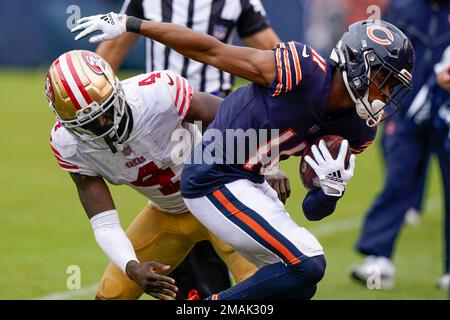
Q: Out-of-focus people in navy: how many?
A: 2